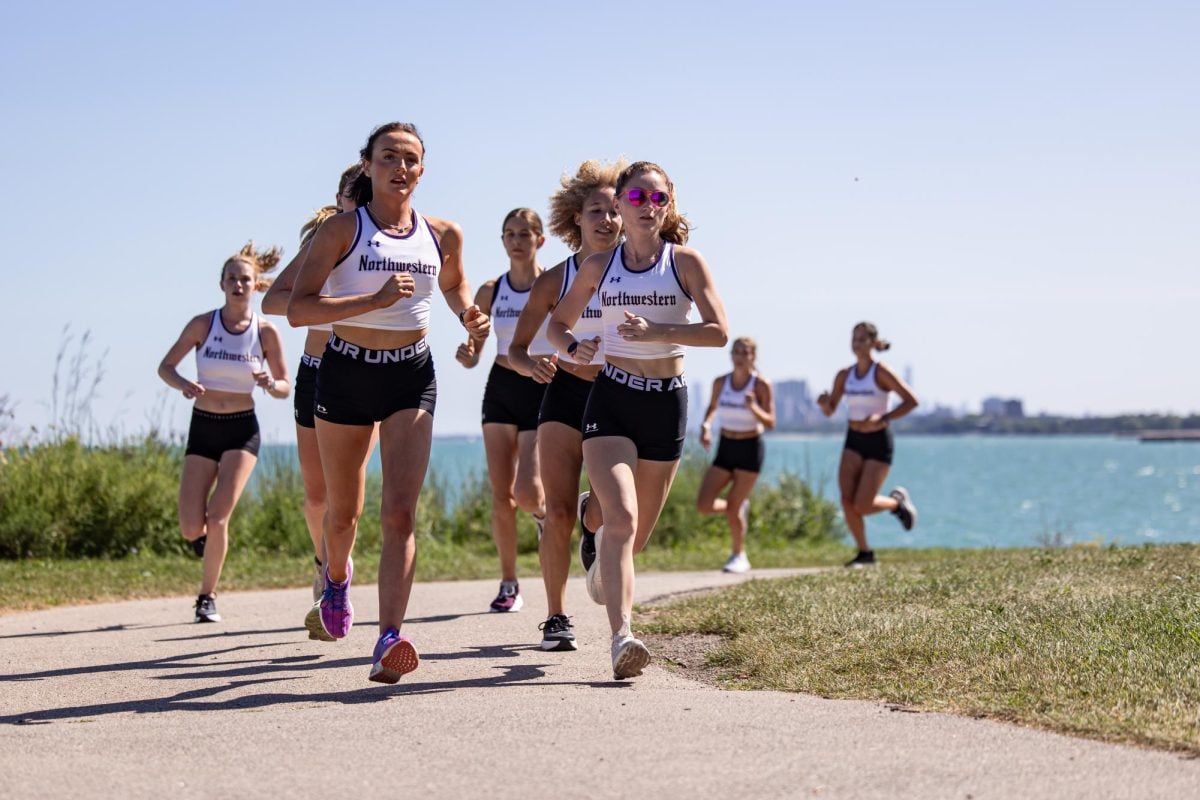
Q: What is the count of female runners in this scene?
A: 8